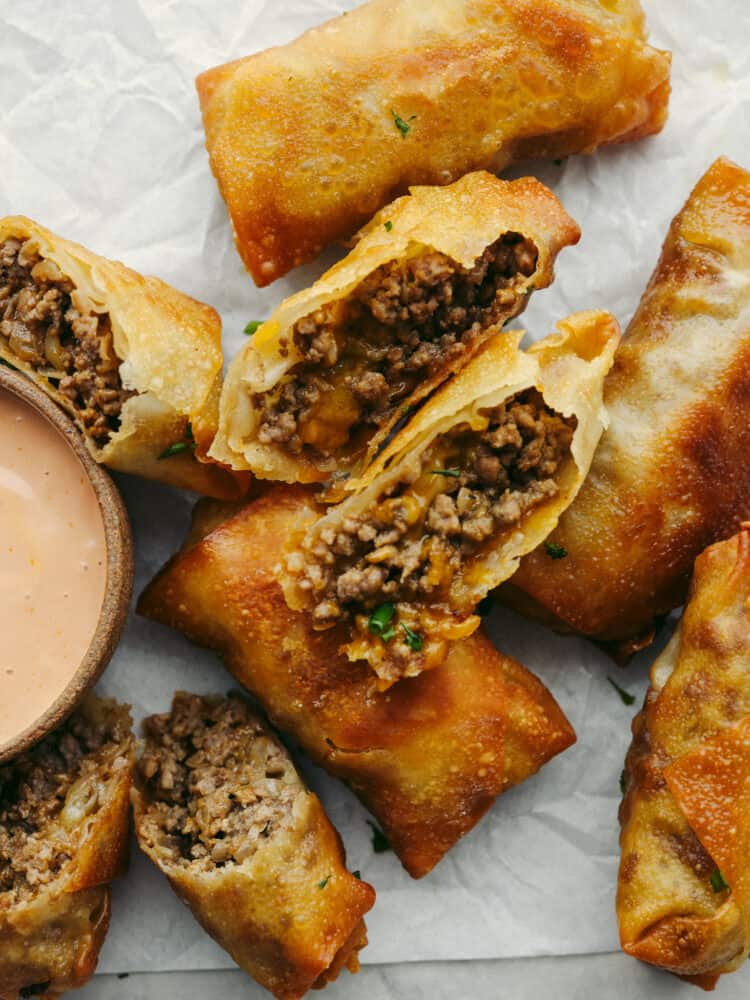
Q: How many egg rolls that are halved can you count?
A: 5